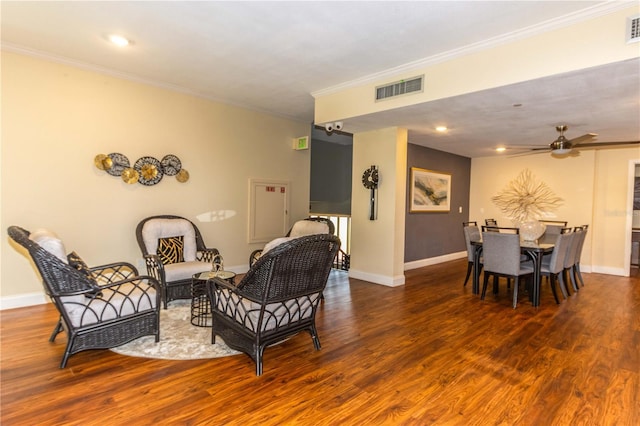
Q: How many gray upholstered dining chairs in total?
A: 8